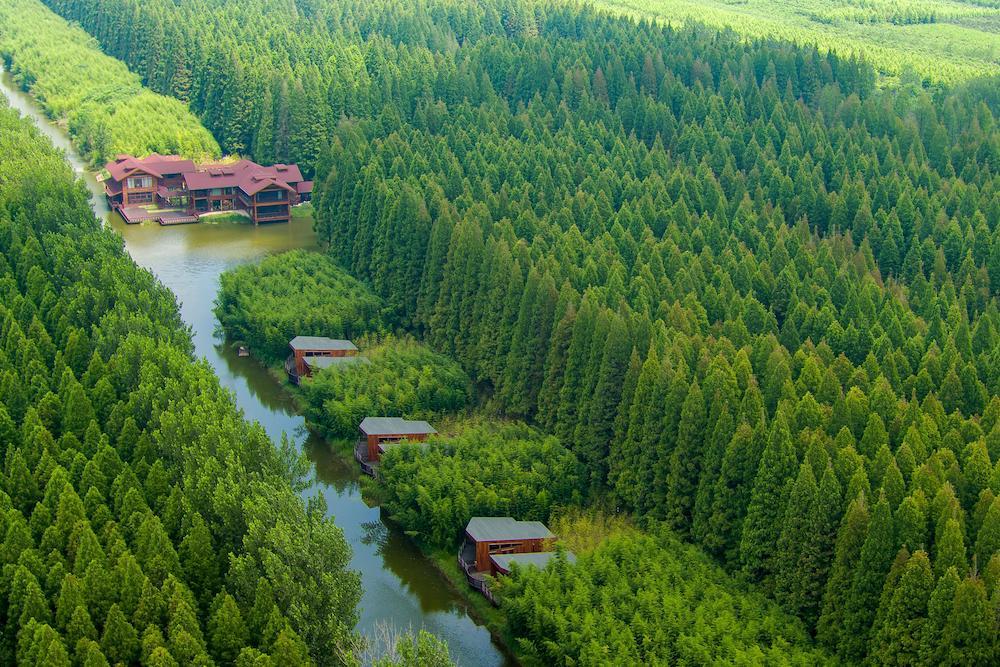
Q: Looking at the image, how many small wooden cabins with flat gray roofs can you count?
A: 3